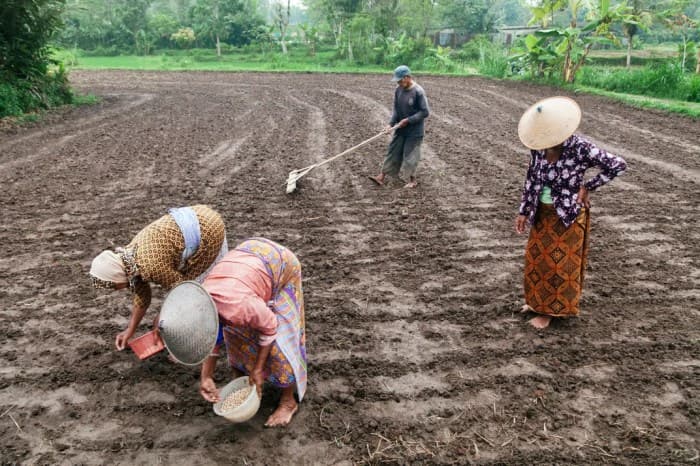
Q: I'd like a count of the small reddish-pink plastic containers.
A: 1